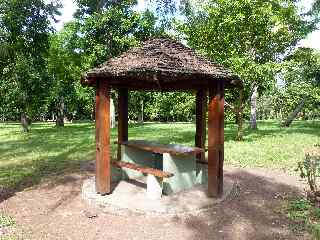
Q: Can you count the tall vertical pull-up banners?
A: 0